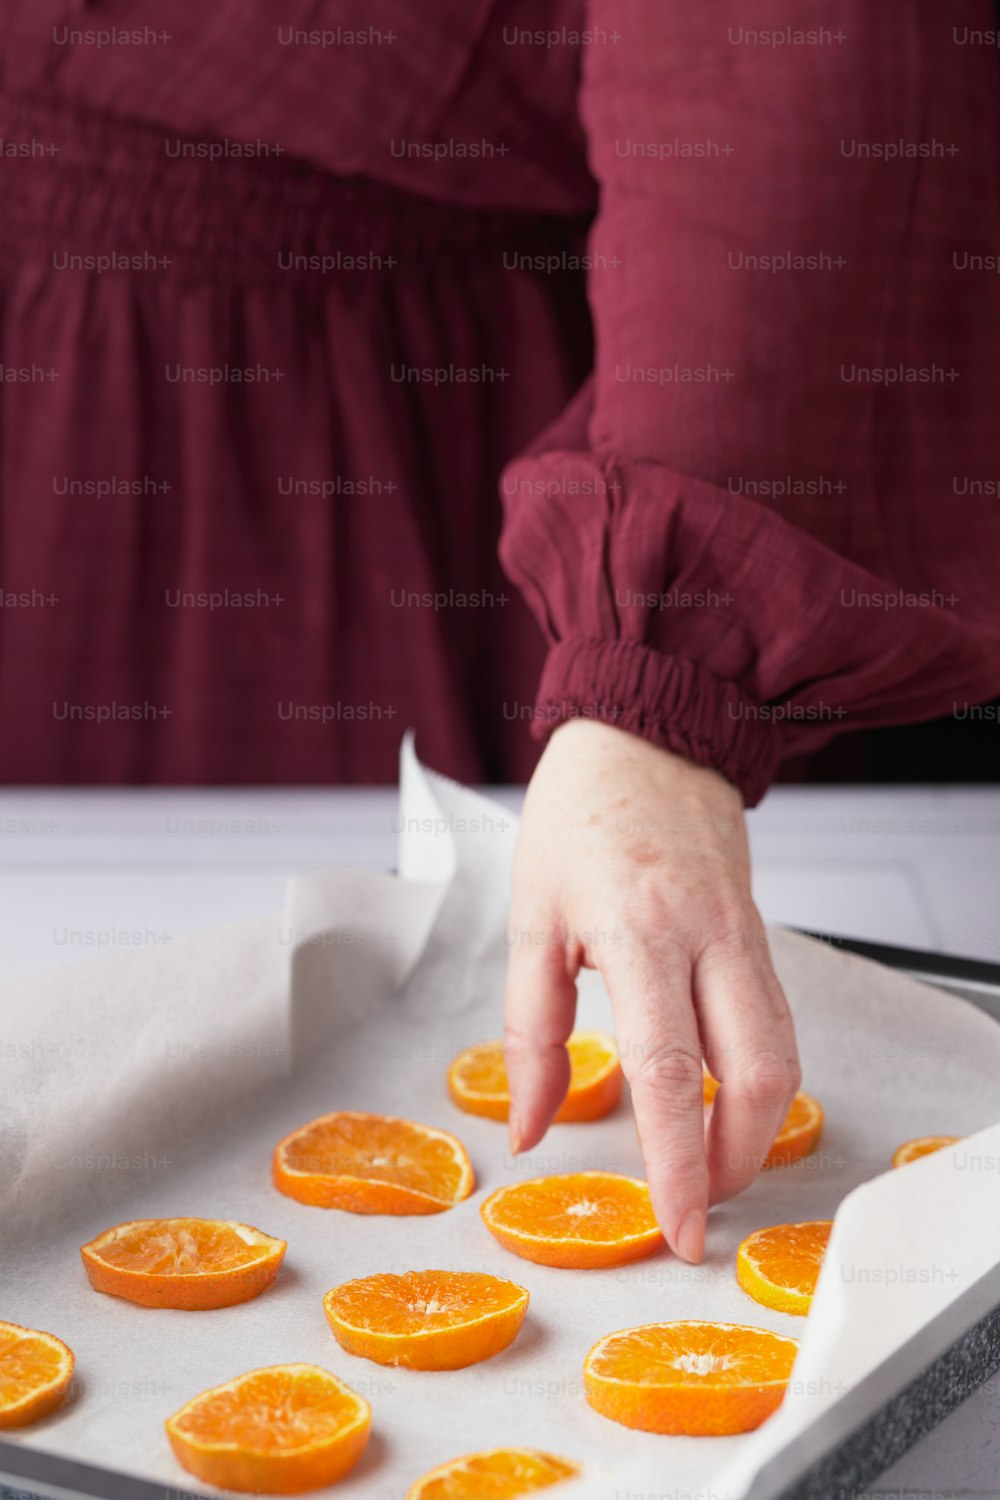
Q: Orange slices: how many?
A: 12